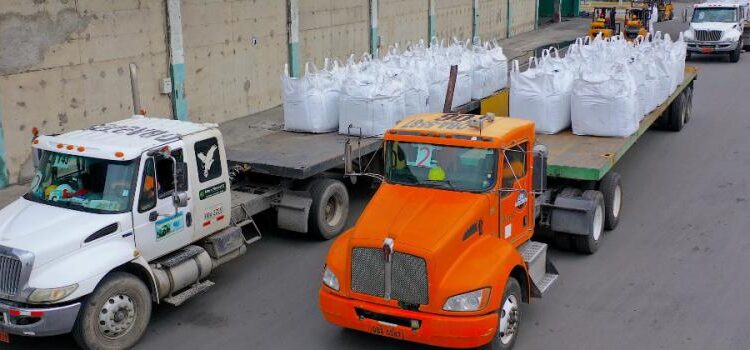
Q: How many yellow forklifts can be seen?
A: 3